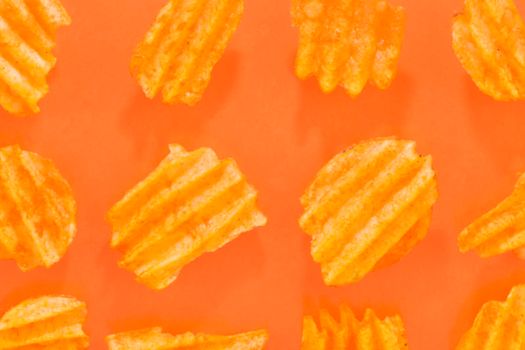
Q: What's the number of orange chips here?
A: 12